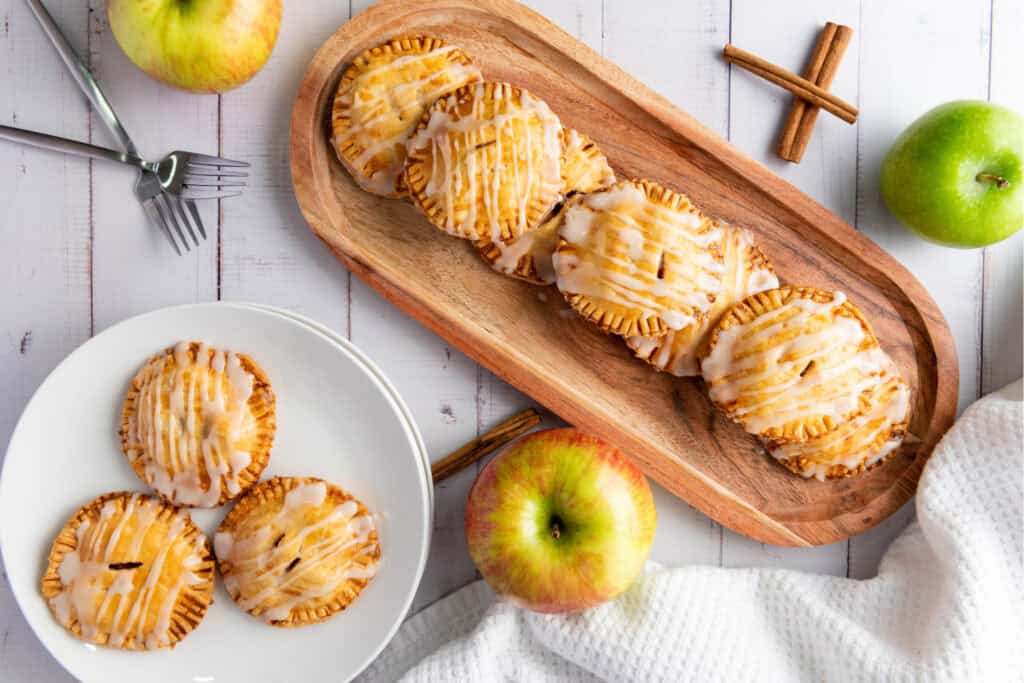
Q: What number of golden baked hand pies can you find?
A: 10